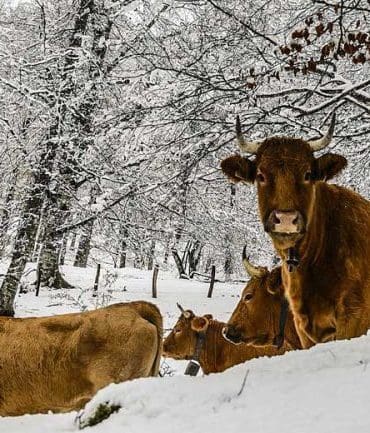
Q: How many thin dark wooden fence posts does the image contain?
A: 4